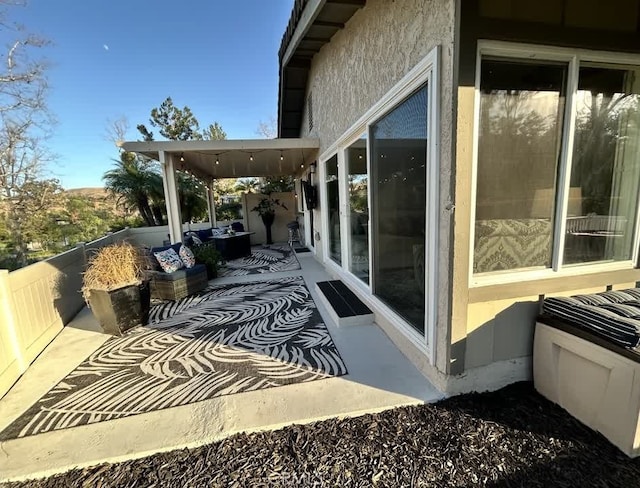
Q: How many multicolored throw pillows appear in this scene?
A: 2